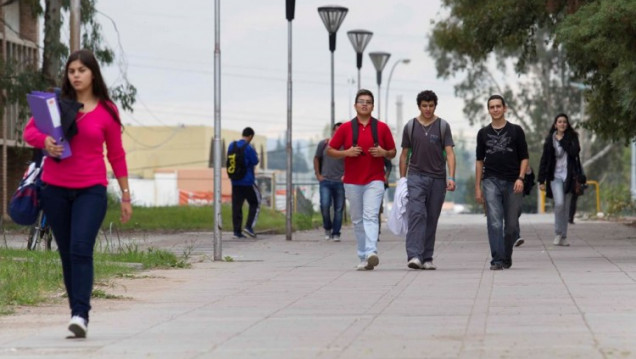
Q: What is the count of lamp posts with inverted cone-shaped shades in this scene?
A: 3